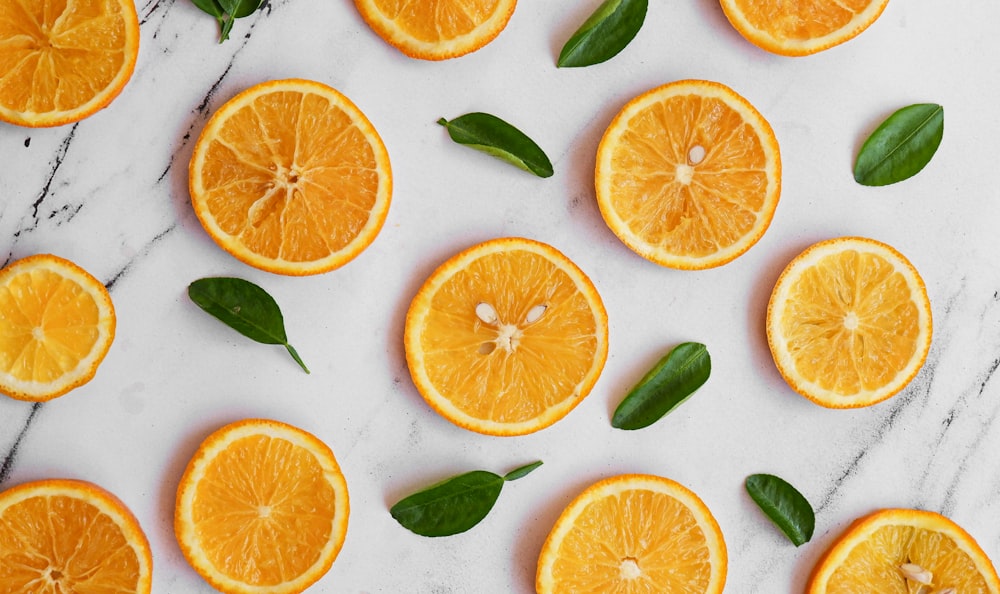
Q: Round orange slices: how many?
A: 12